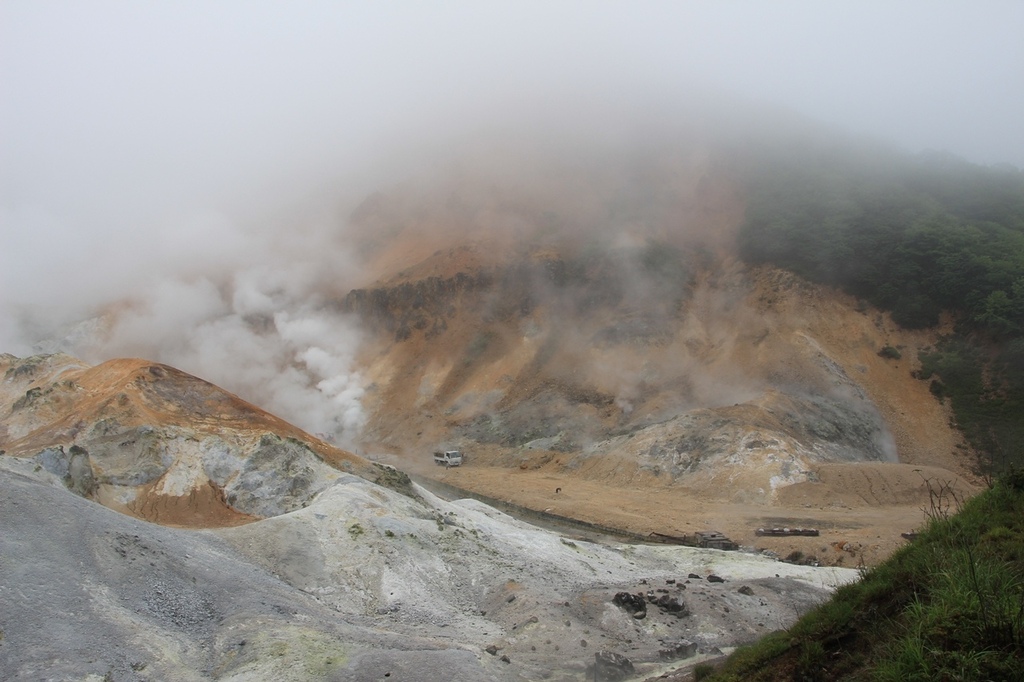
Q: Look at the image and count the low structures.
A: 2